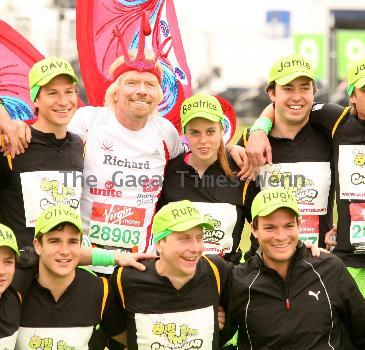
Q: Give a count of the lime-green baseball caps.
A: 8